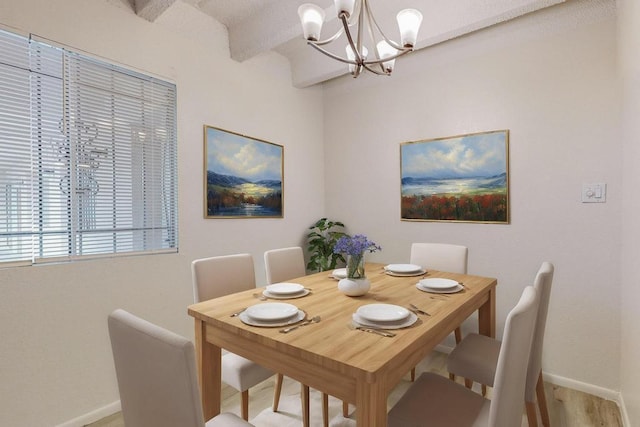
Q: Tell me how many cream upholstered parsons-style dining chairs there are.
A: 6